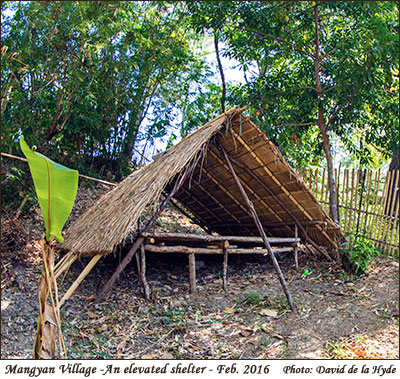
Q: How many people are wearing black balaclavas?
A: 0